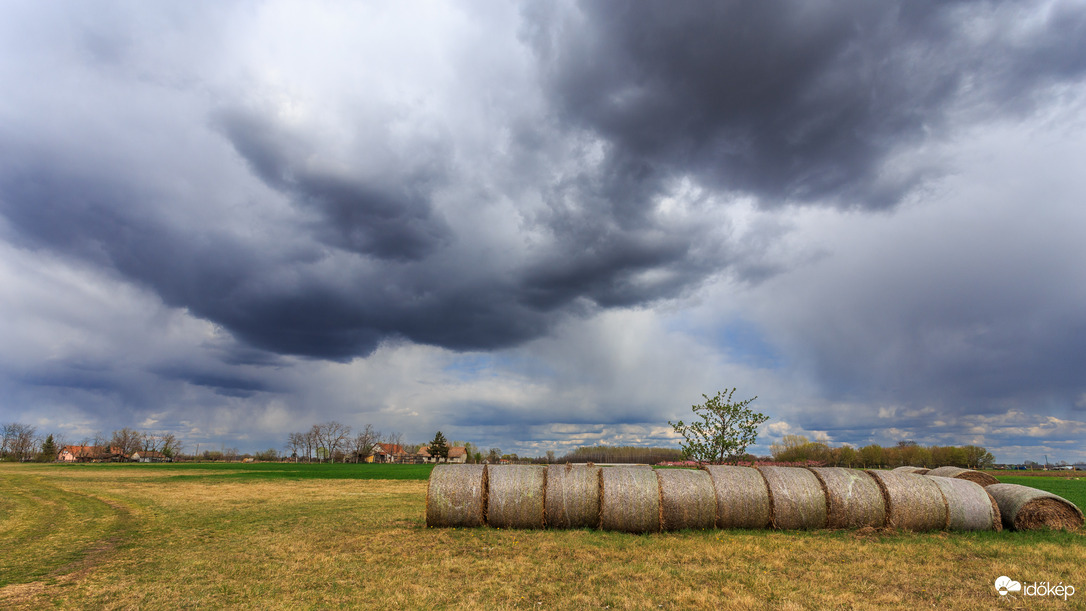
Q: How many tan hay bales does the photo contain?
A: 13